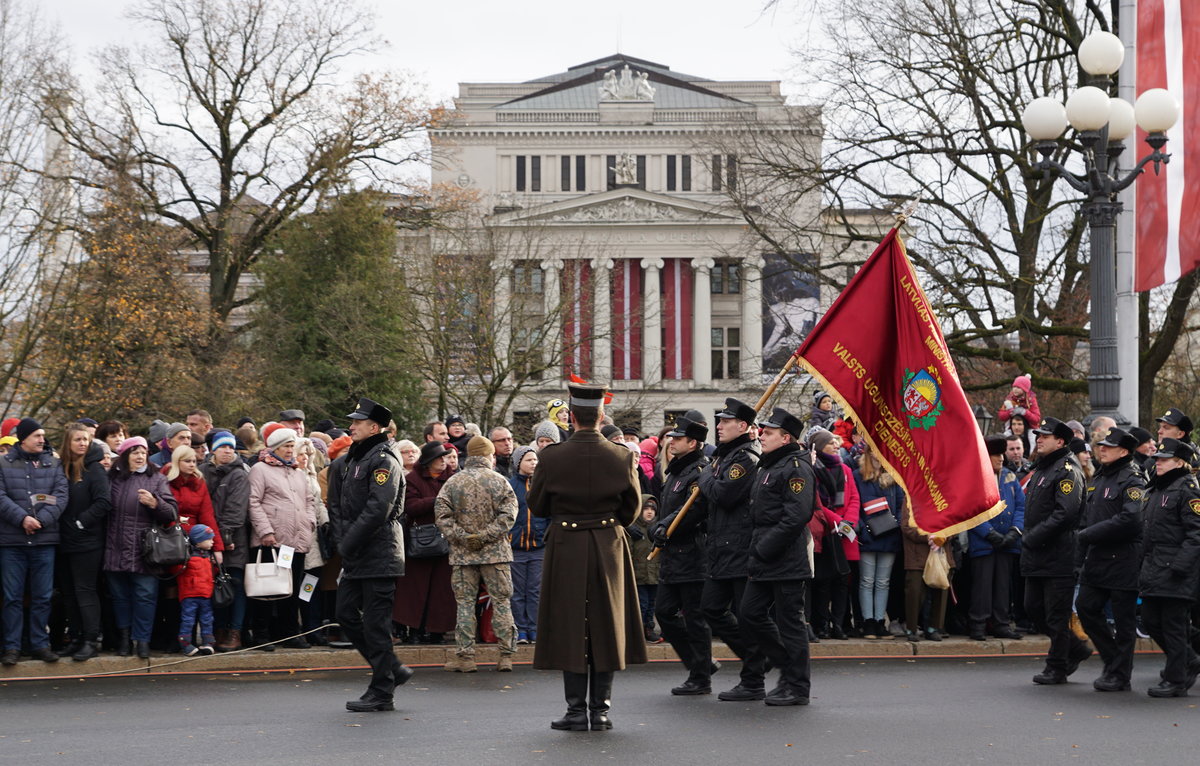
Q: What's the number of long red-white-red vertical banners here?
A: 4